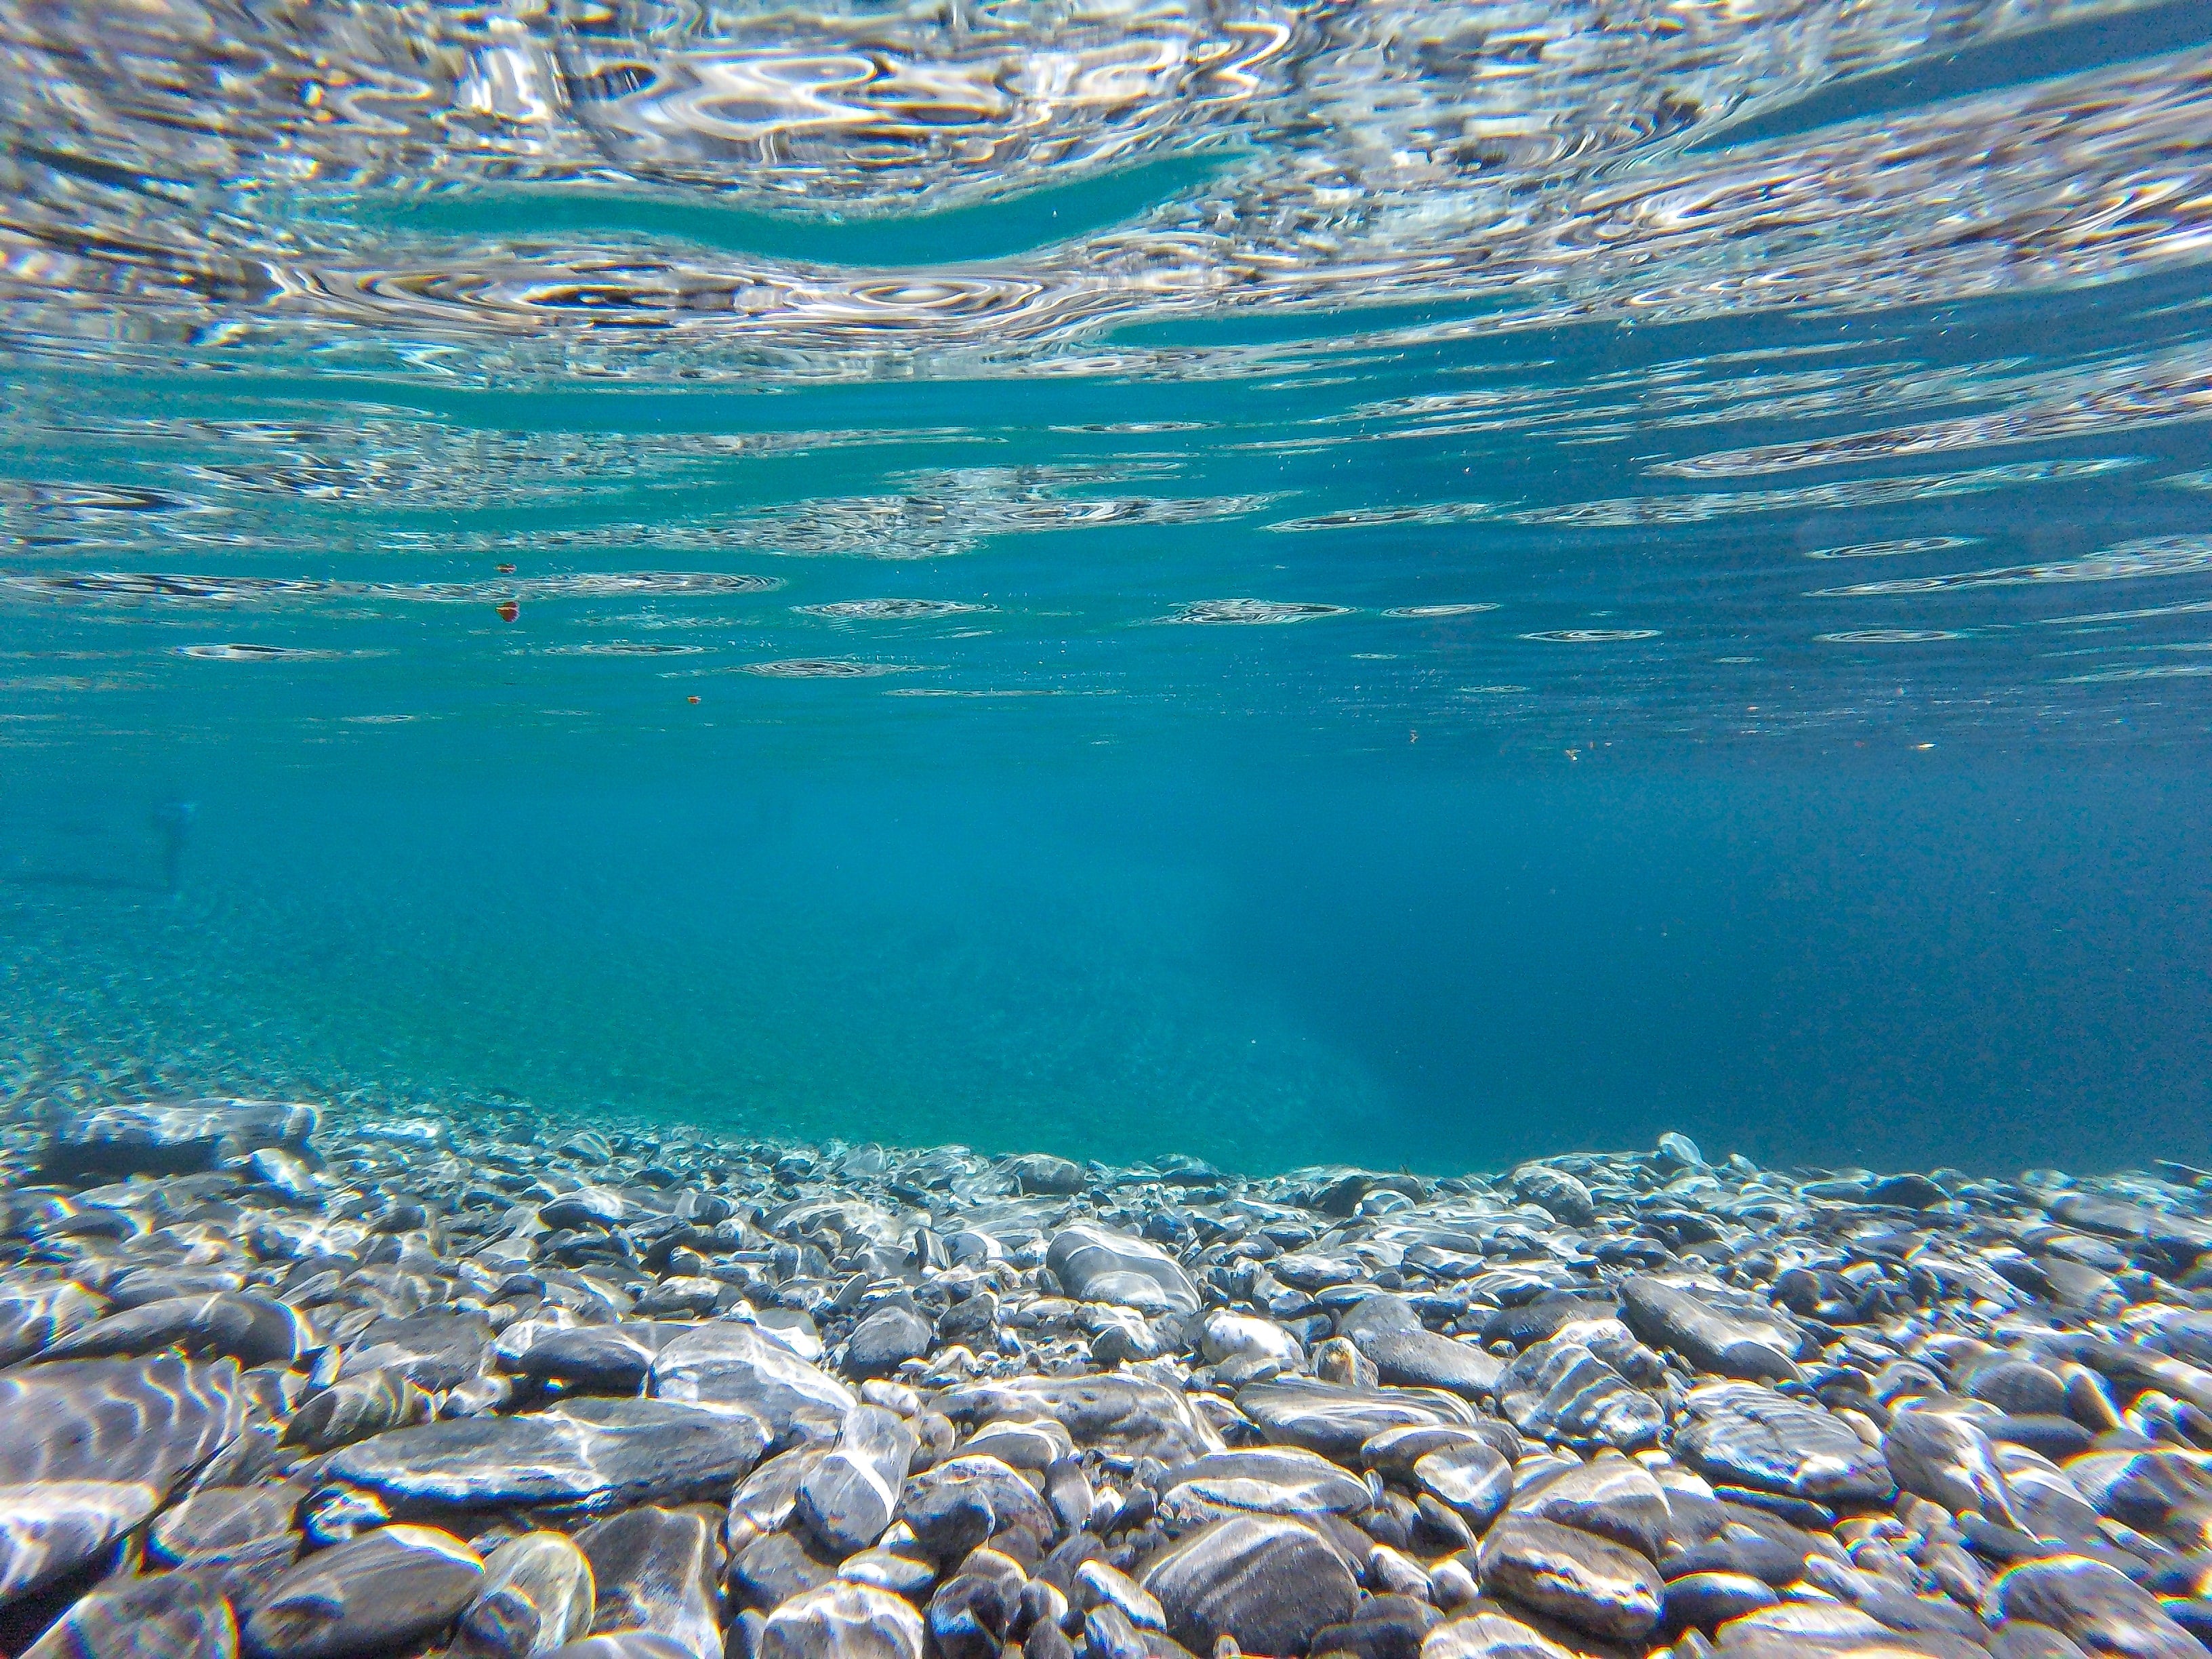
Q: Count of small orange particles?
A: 3